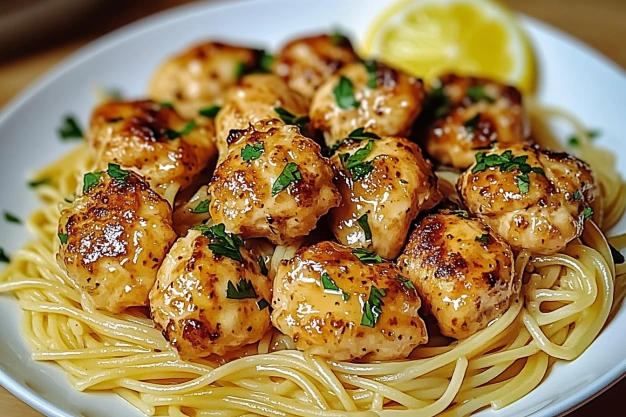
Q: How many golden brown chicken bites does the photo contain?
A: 13